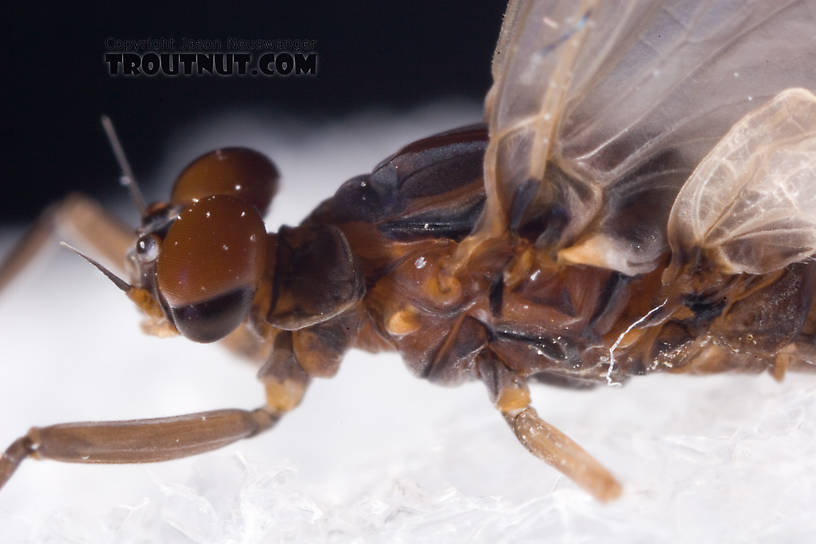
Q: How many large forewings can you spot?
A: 1